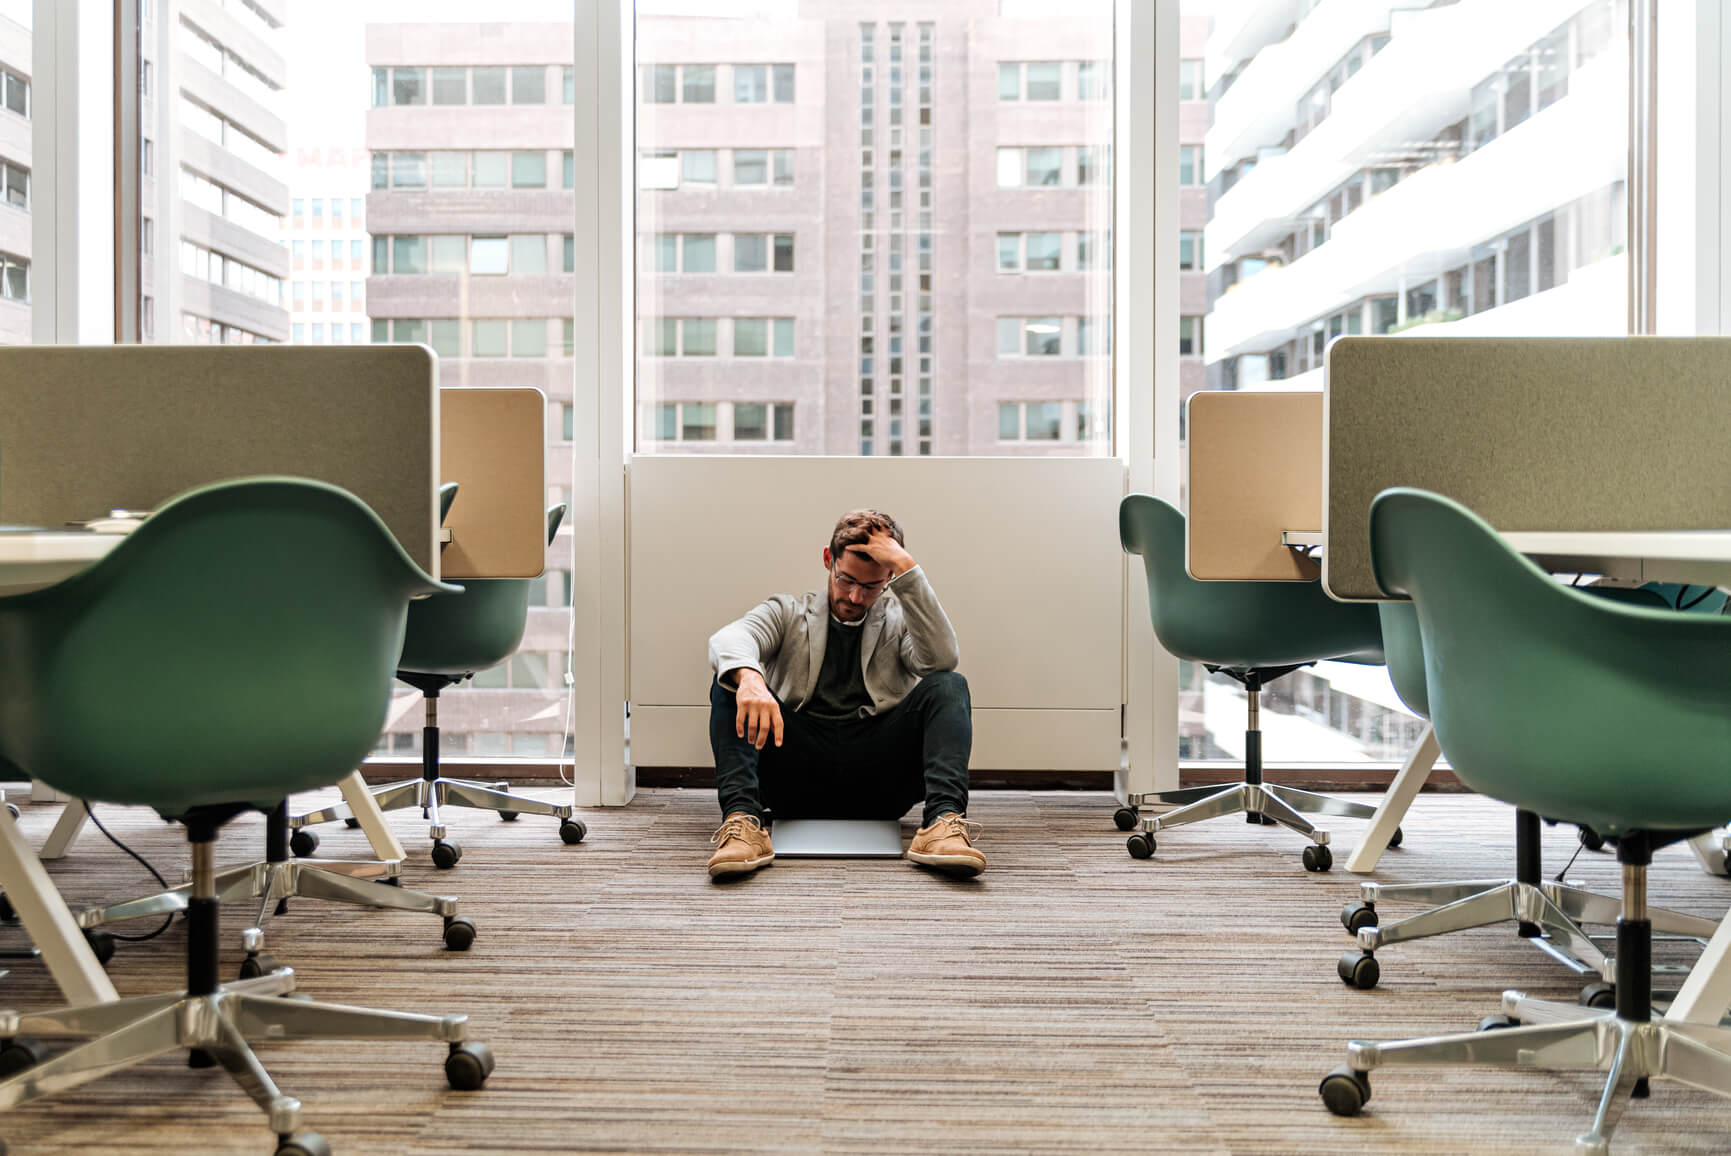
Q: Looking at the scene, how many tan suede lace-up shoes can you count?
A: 2